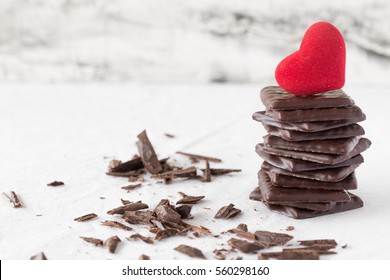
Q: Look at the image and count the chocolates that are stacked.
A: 12